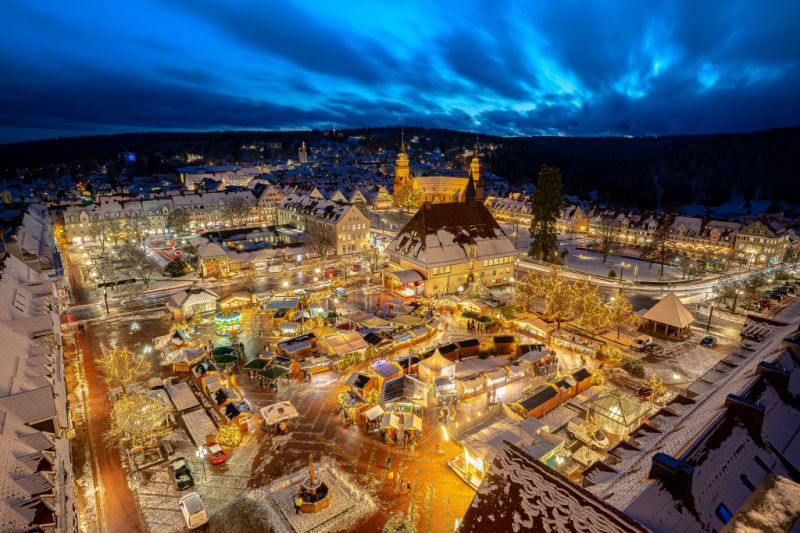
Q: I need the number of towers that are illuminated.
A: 2